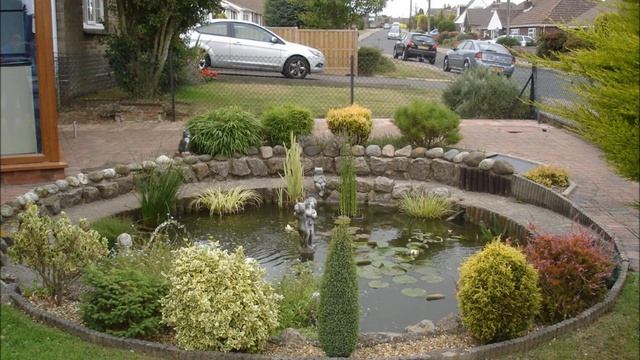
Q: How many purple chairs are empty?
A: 0